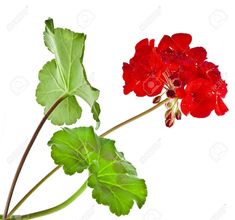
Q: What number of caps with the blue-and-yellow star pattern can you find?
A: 0